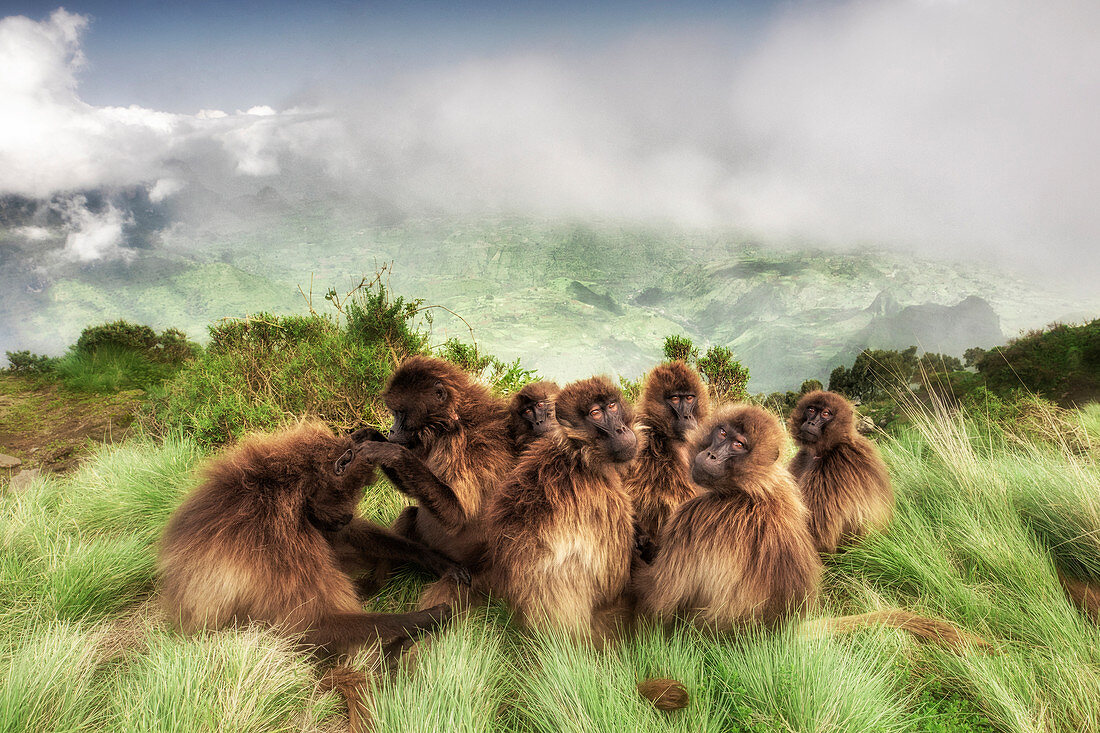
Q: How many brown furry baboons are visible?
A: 7